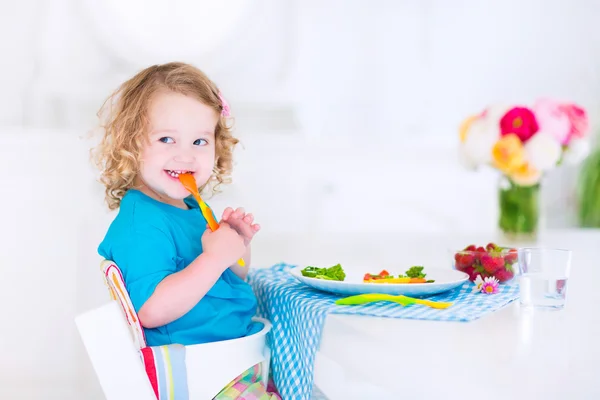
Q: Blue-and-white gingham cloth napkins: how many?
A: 1